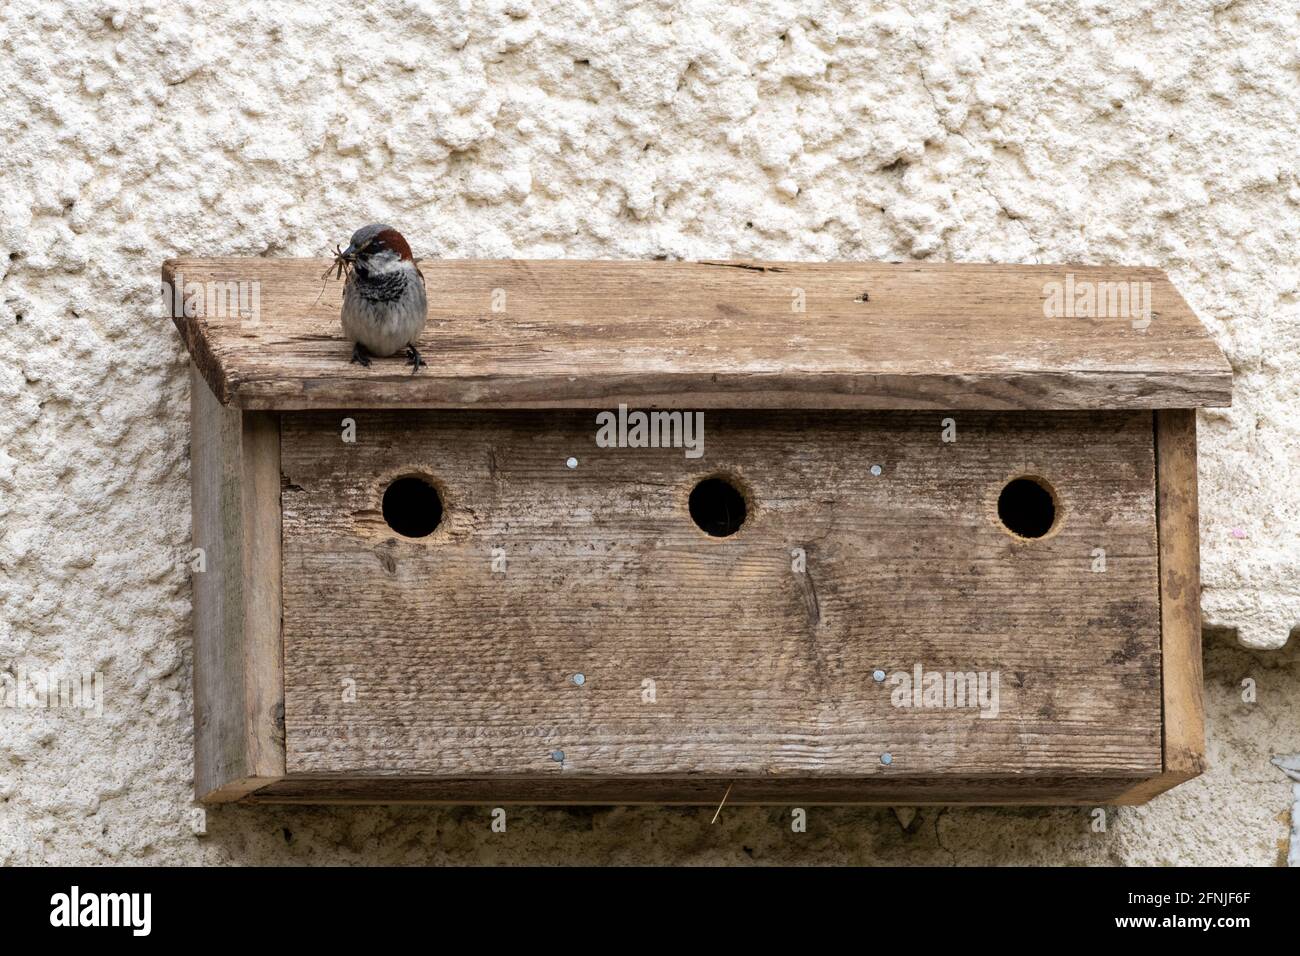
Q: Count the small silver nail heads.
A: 6